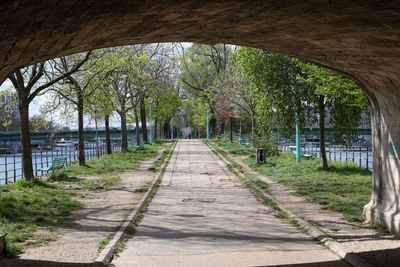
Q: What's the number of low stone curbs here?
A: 2